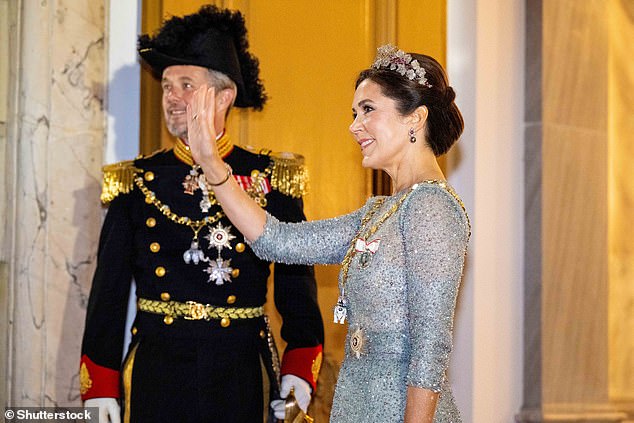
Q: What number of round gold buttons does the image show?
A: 14